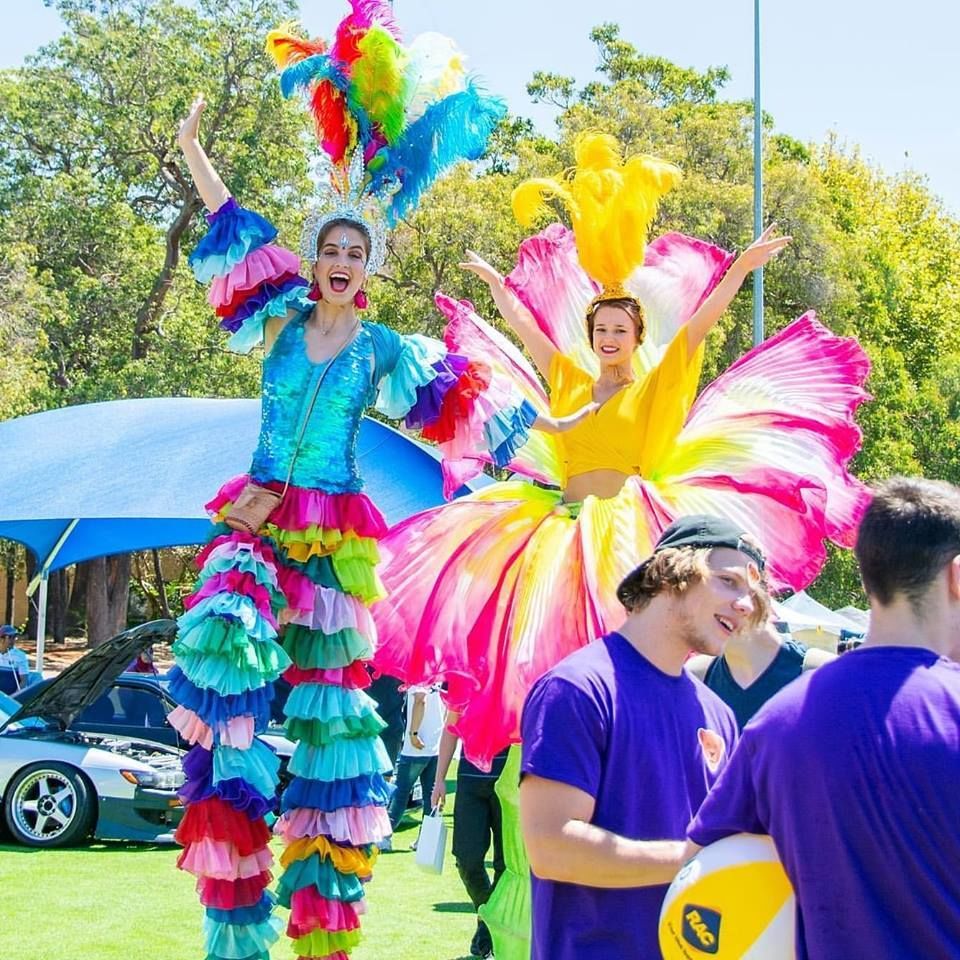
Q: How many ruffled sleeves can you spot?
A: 2